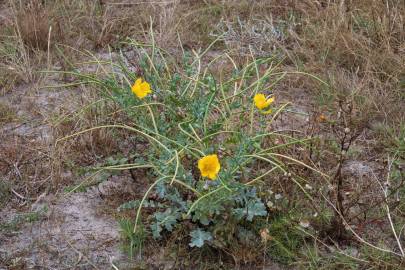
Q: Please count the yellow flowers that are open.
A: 3